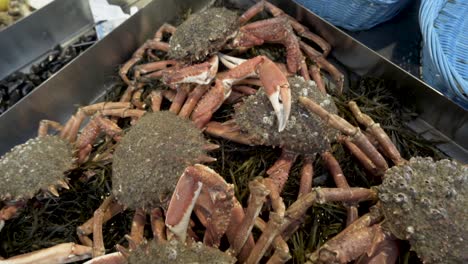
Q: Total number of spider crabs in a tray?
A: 6